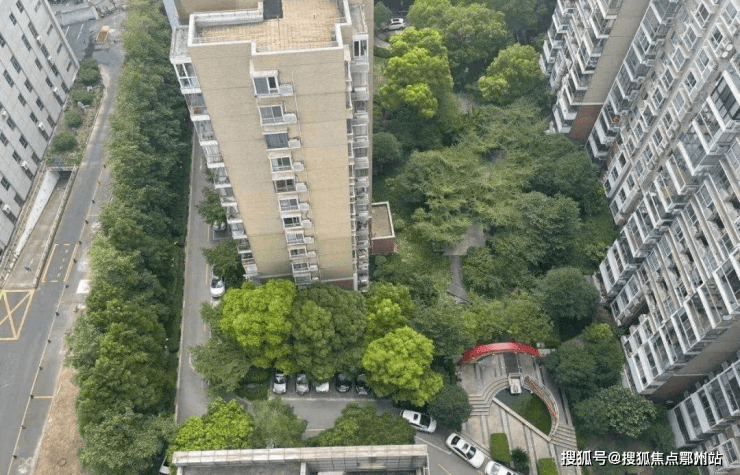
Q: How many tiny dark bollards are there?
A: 12